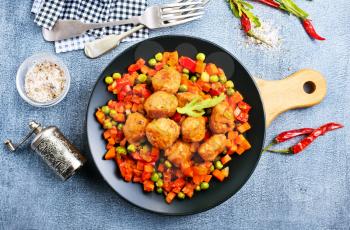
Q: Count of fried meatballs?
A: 9